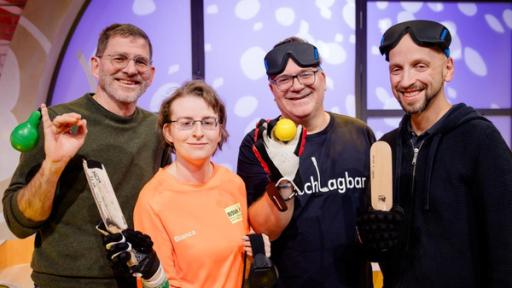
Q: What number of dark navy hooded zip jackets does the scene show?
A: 1